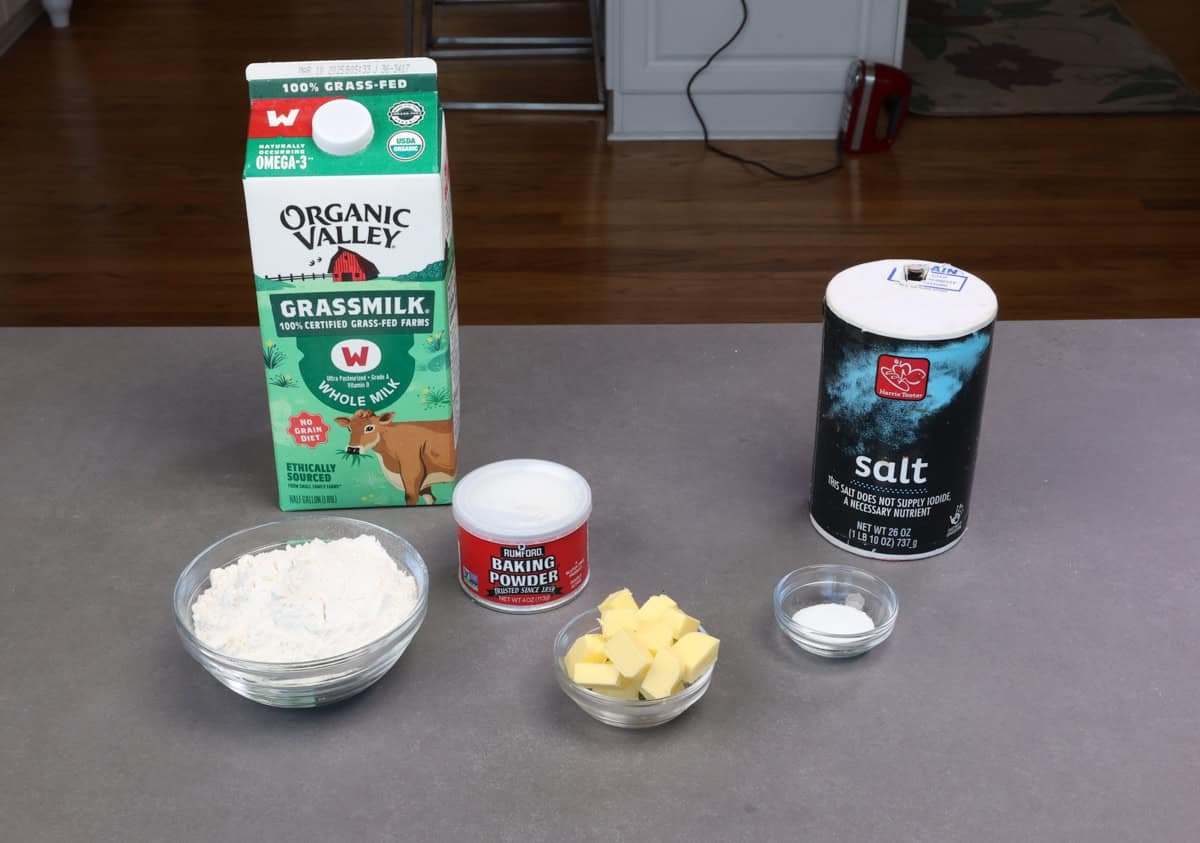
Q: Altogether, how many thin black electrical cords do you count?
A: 1